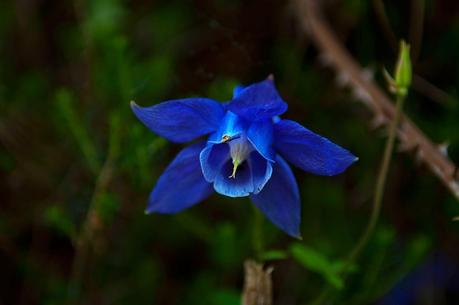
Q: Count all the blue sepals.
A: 5